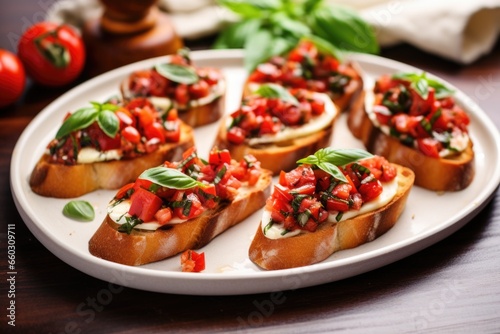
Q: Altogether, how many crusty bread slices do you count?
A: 7